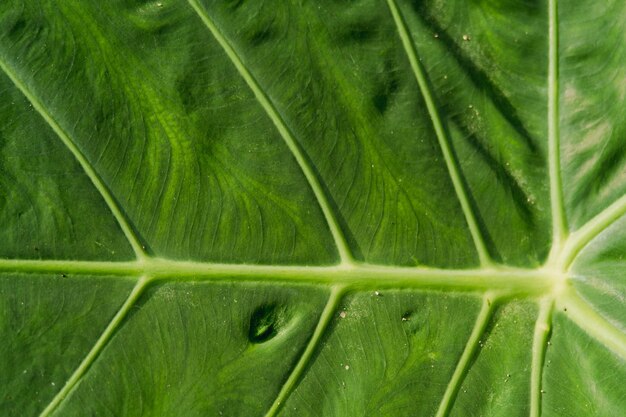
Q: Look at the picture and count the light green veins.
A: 11